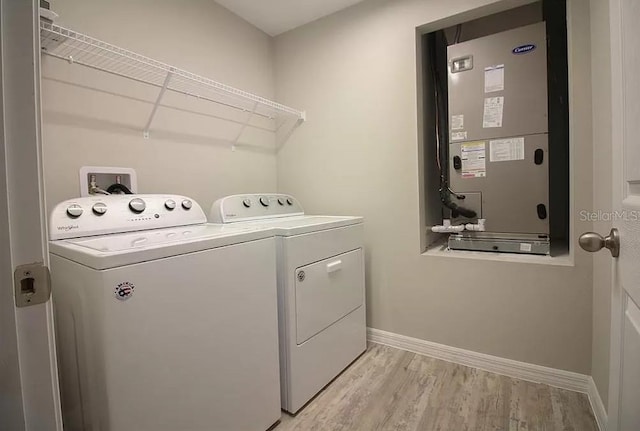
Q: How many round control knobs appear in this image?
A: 9